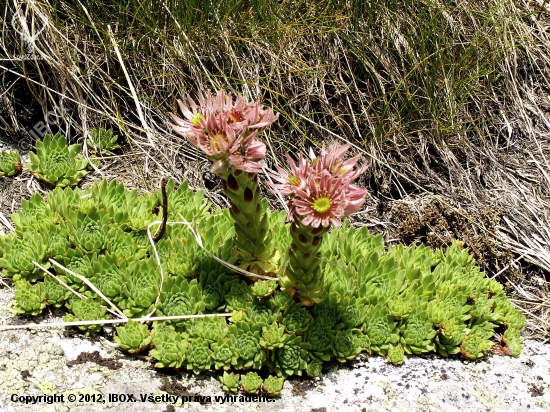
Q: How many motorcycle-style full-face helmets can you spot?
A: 0